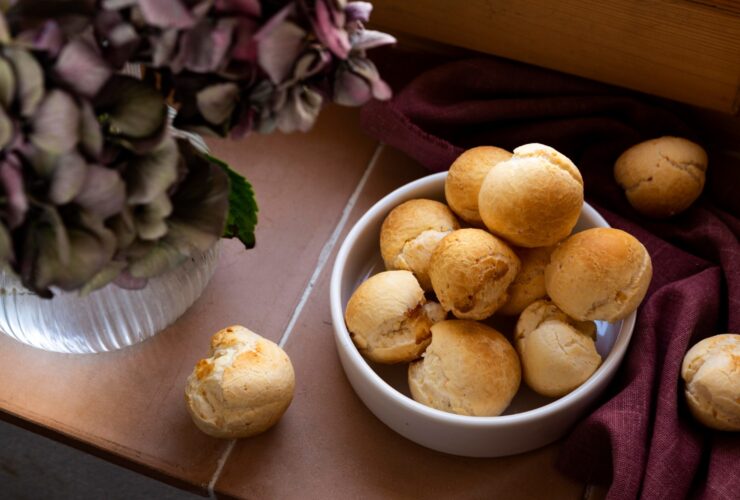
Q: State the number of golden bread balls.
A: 12